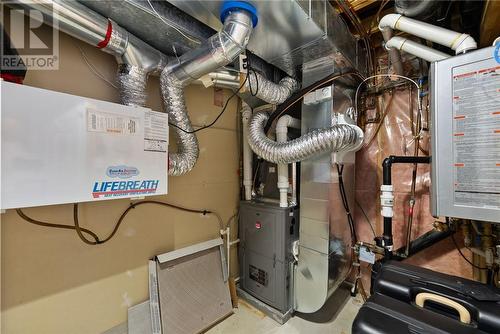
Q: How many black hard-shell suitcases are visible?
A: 2